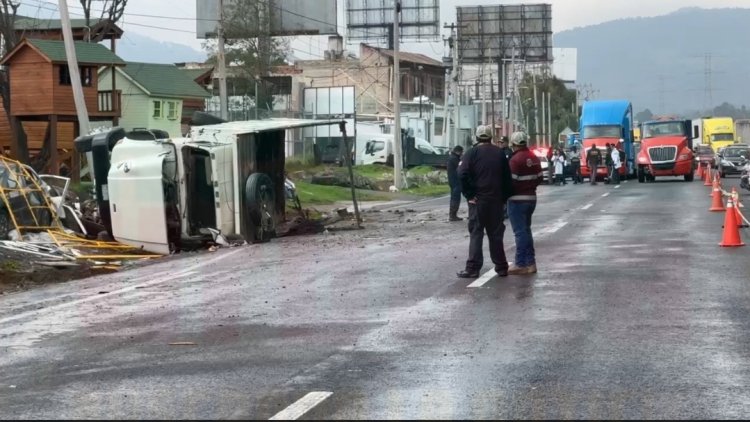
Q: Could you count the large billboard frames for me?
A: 3